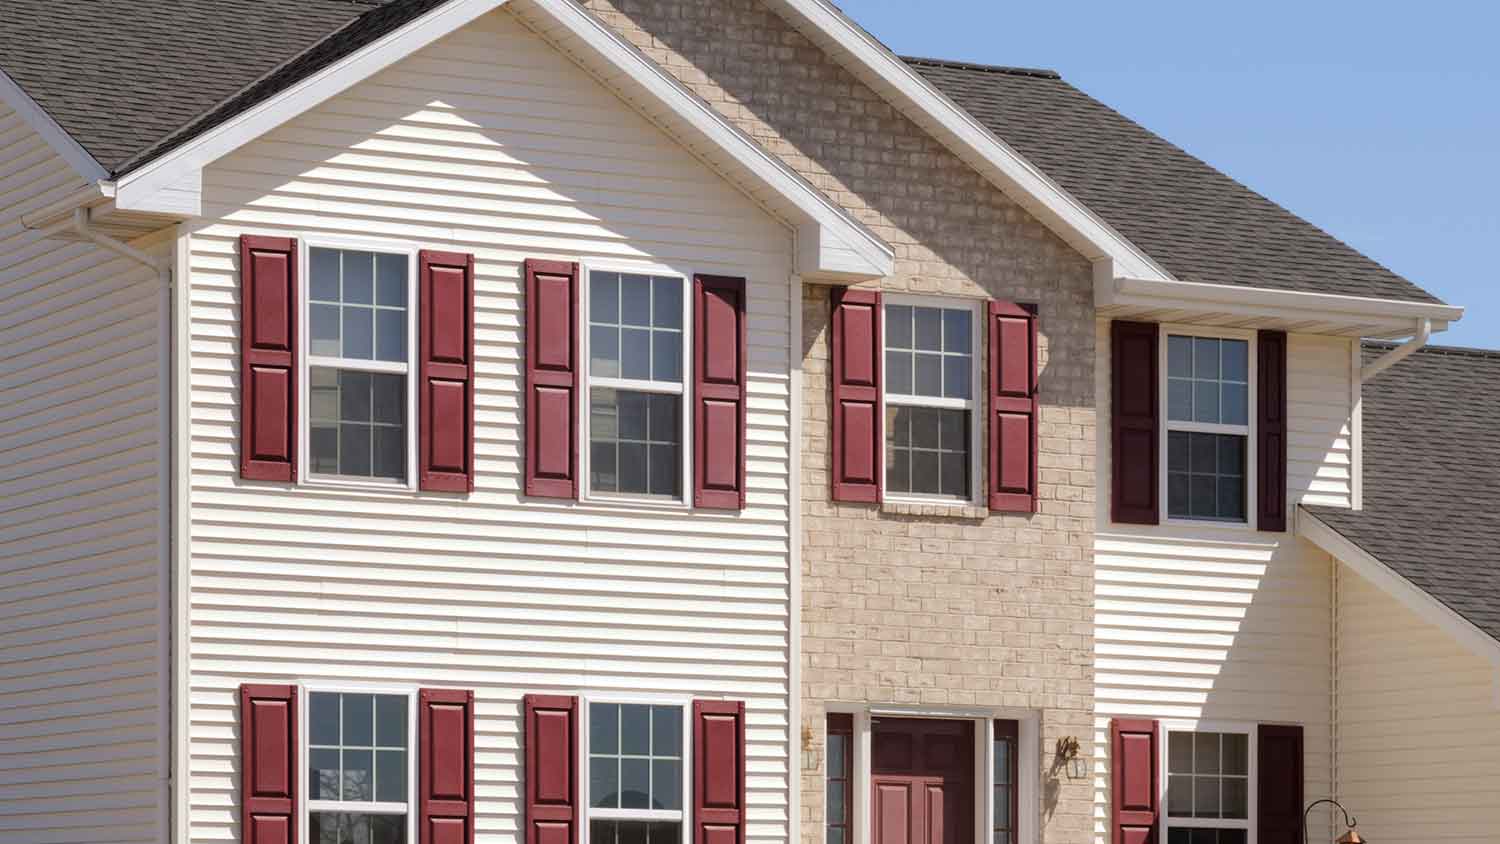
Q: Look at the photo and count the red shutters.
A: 14